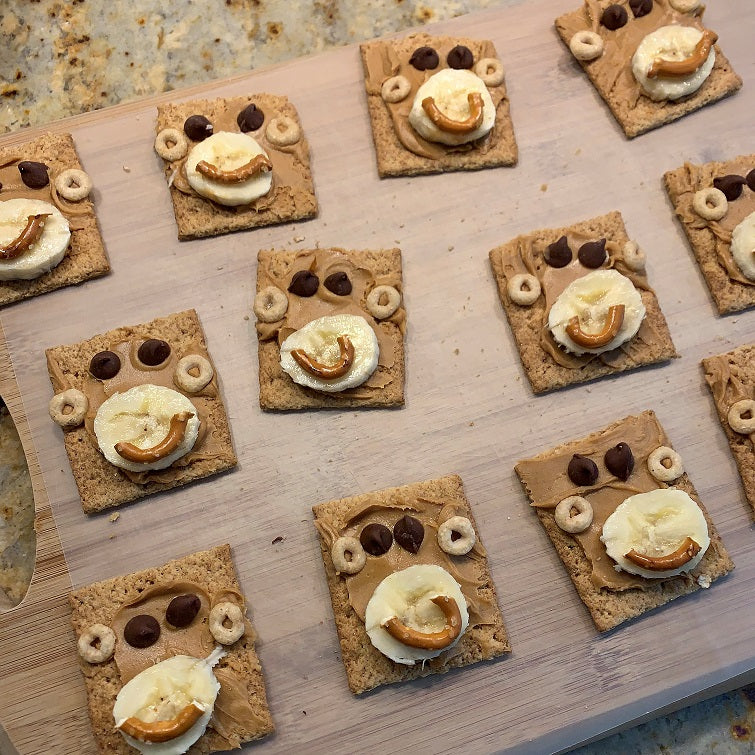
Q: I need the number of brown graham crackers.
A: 12